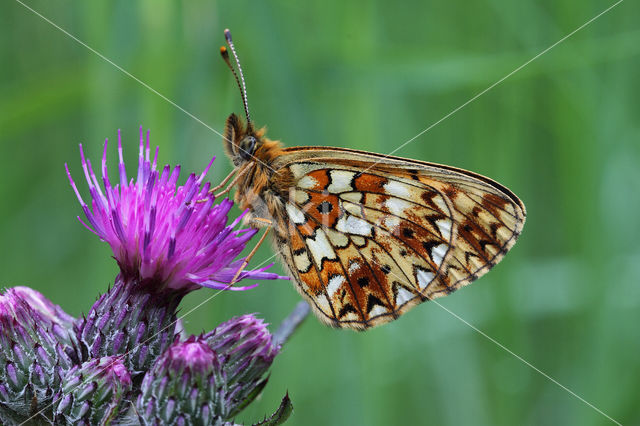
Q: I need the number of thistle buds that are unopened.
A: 4